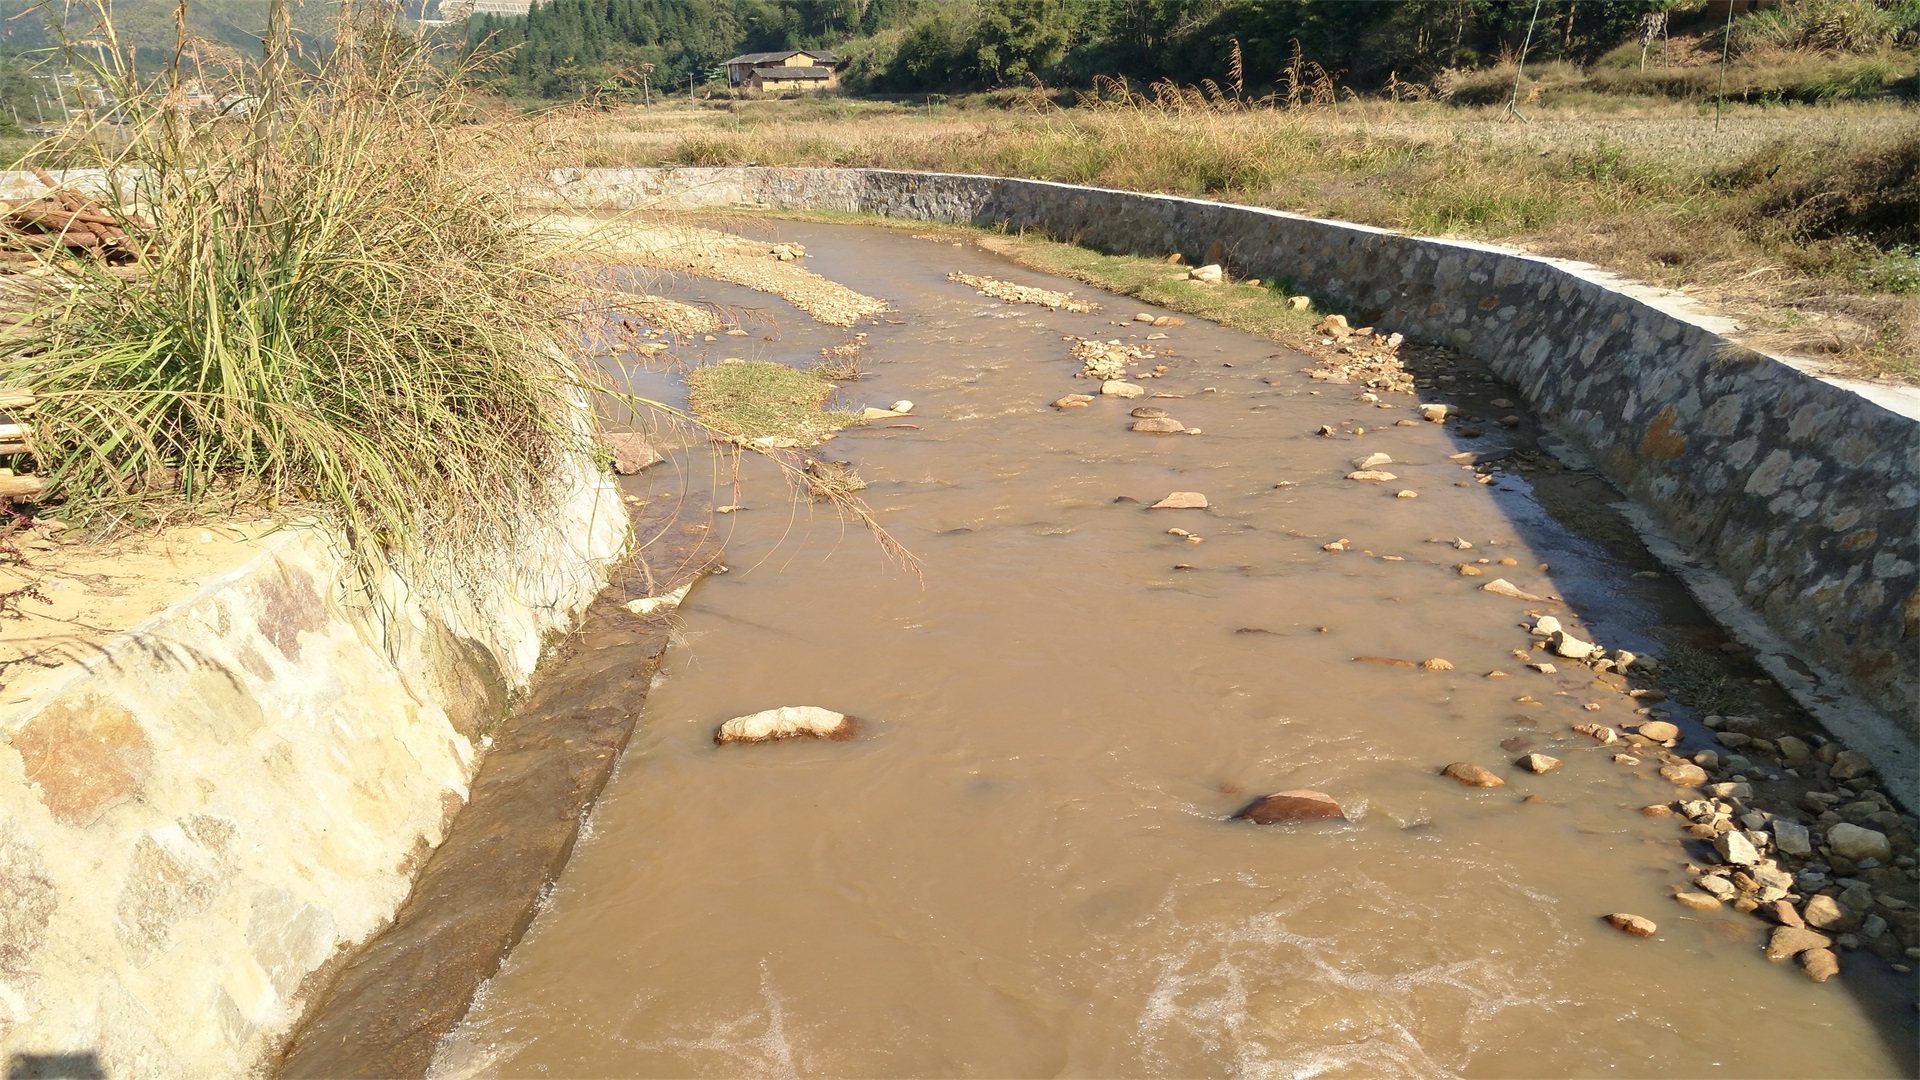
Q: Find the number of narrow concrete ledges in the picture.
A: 2